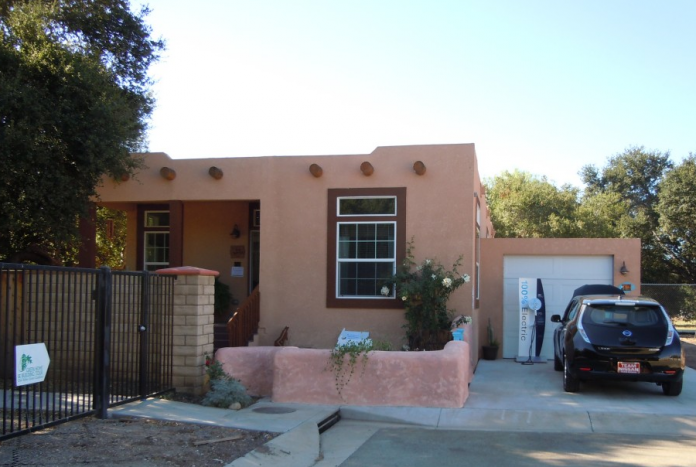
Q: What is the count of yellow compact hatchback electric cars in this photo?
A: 0